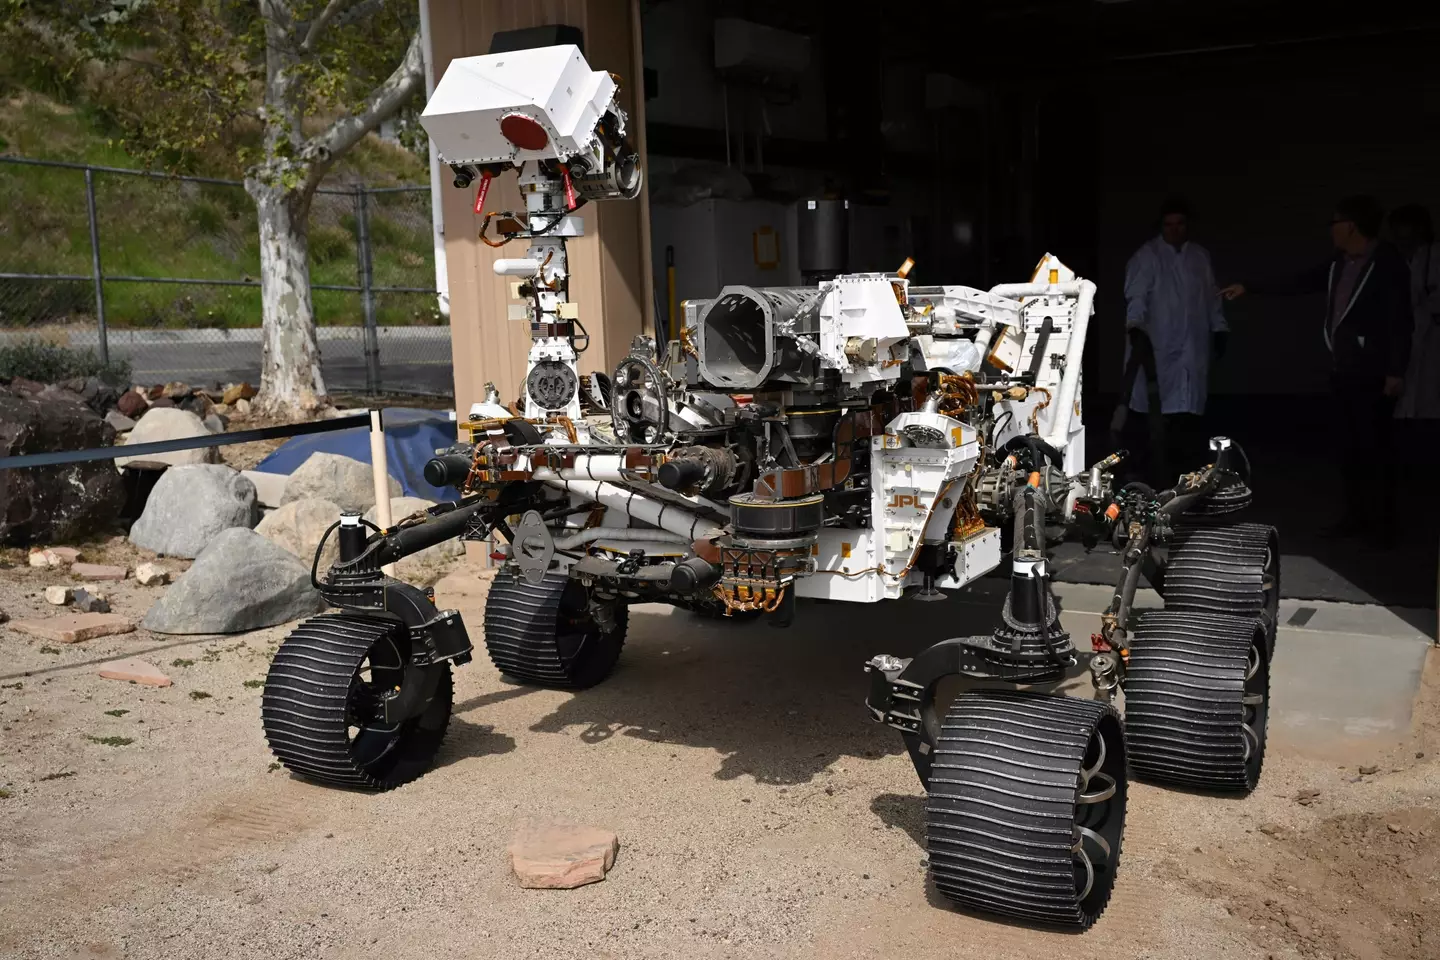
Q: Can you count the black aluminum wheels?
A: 5